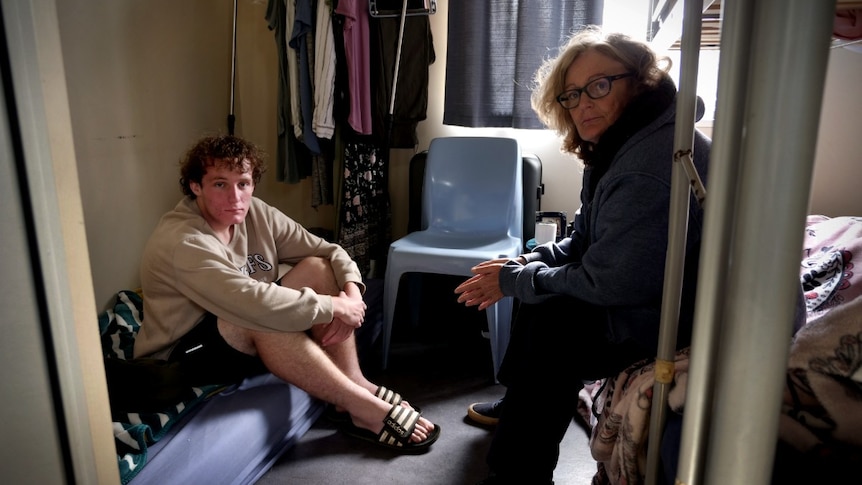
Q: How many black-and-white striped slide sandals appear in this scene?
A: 2